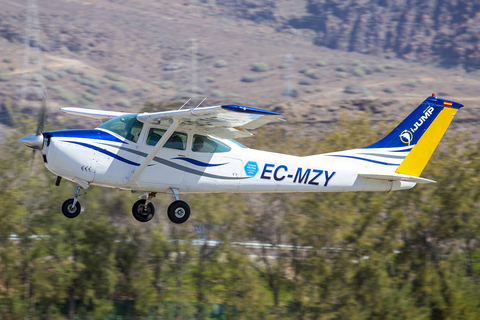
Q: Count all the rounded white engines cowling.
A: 1